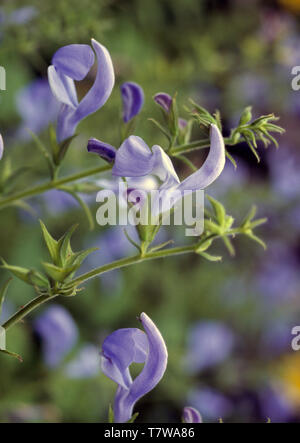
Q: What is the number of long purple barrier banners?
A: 0